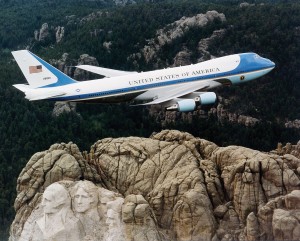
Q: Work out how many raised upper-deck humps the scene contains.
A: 1